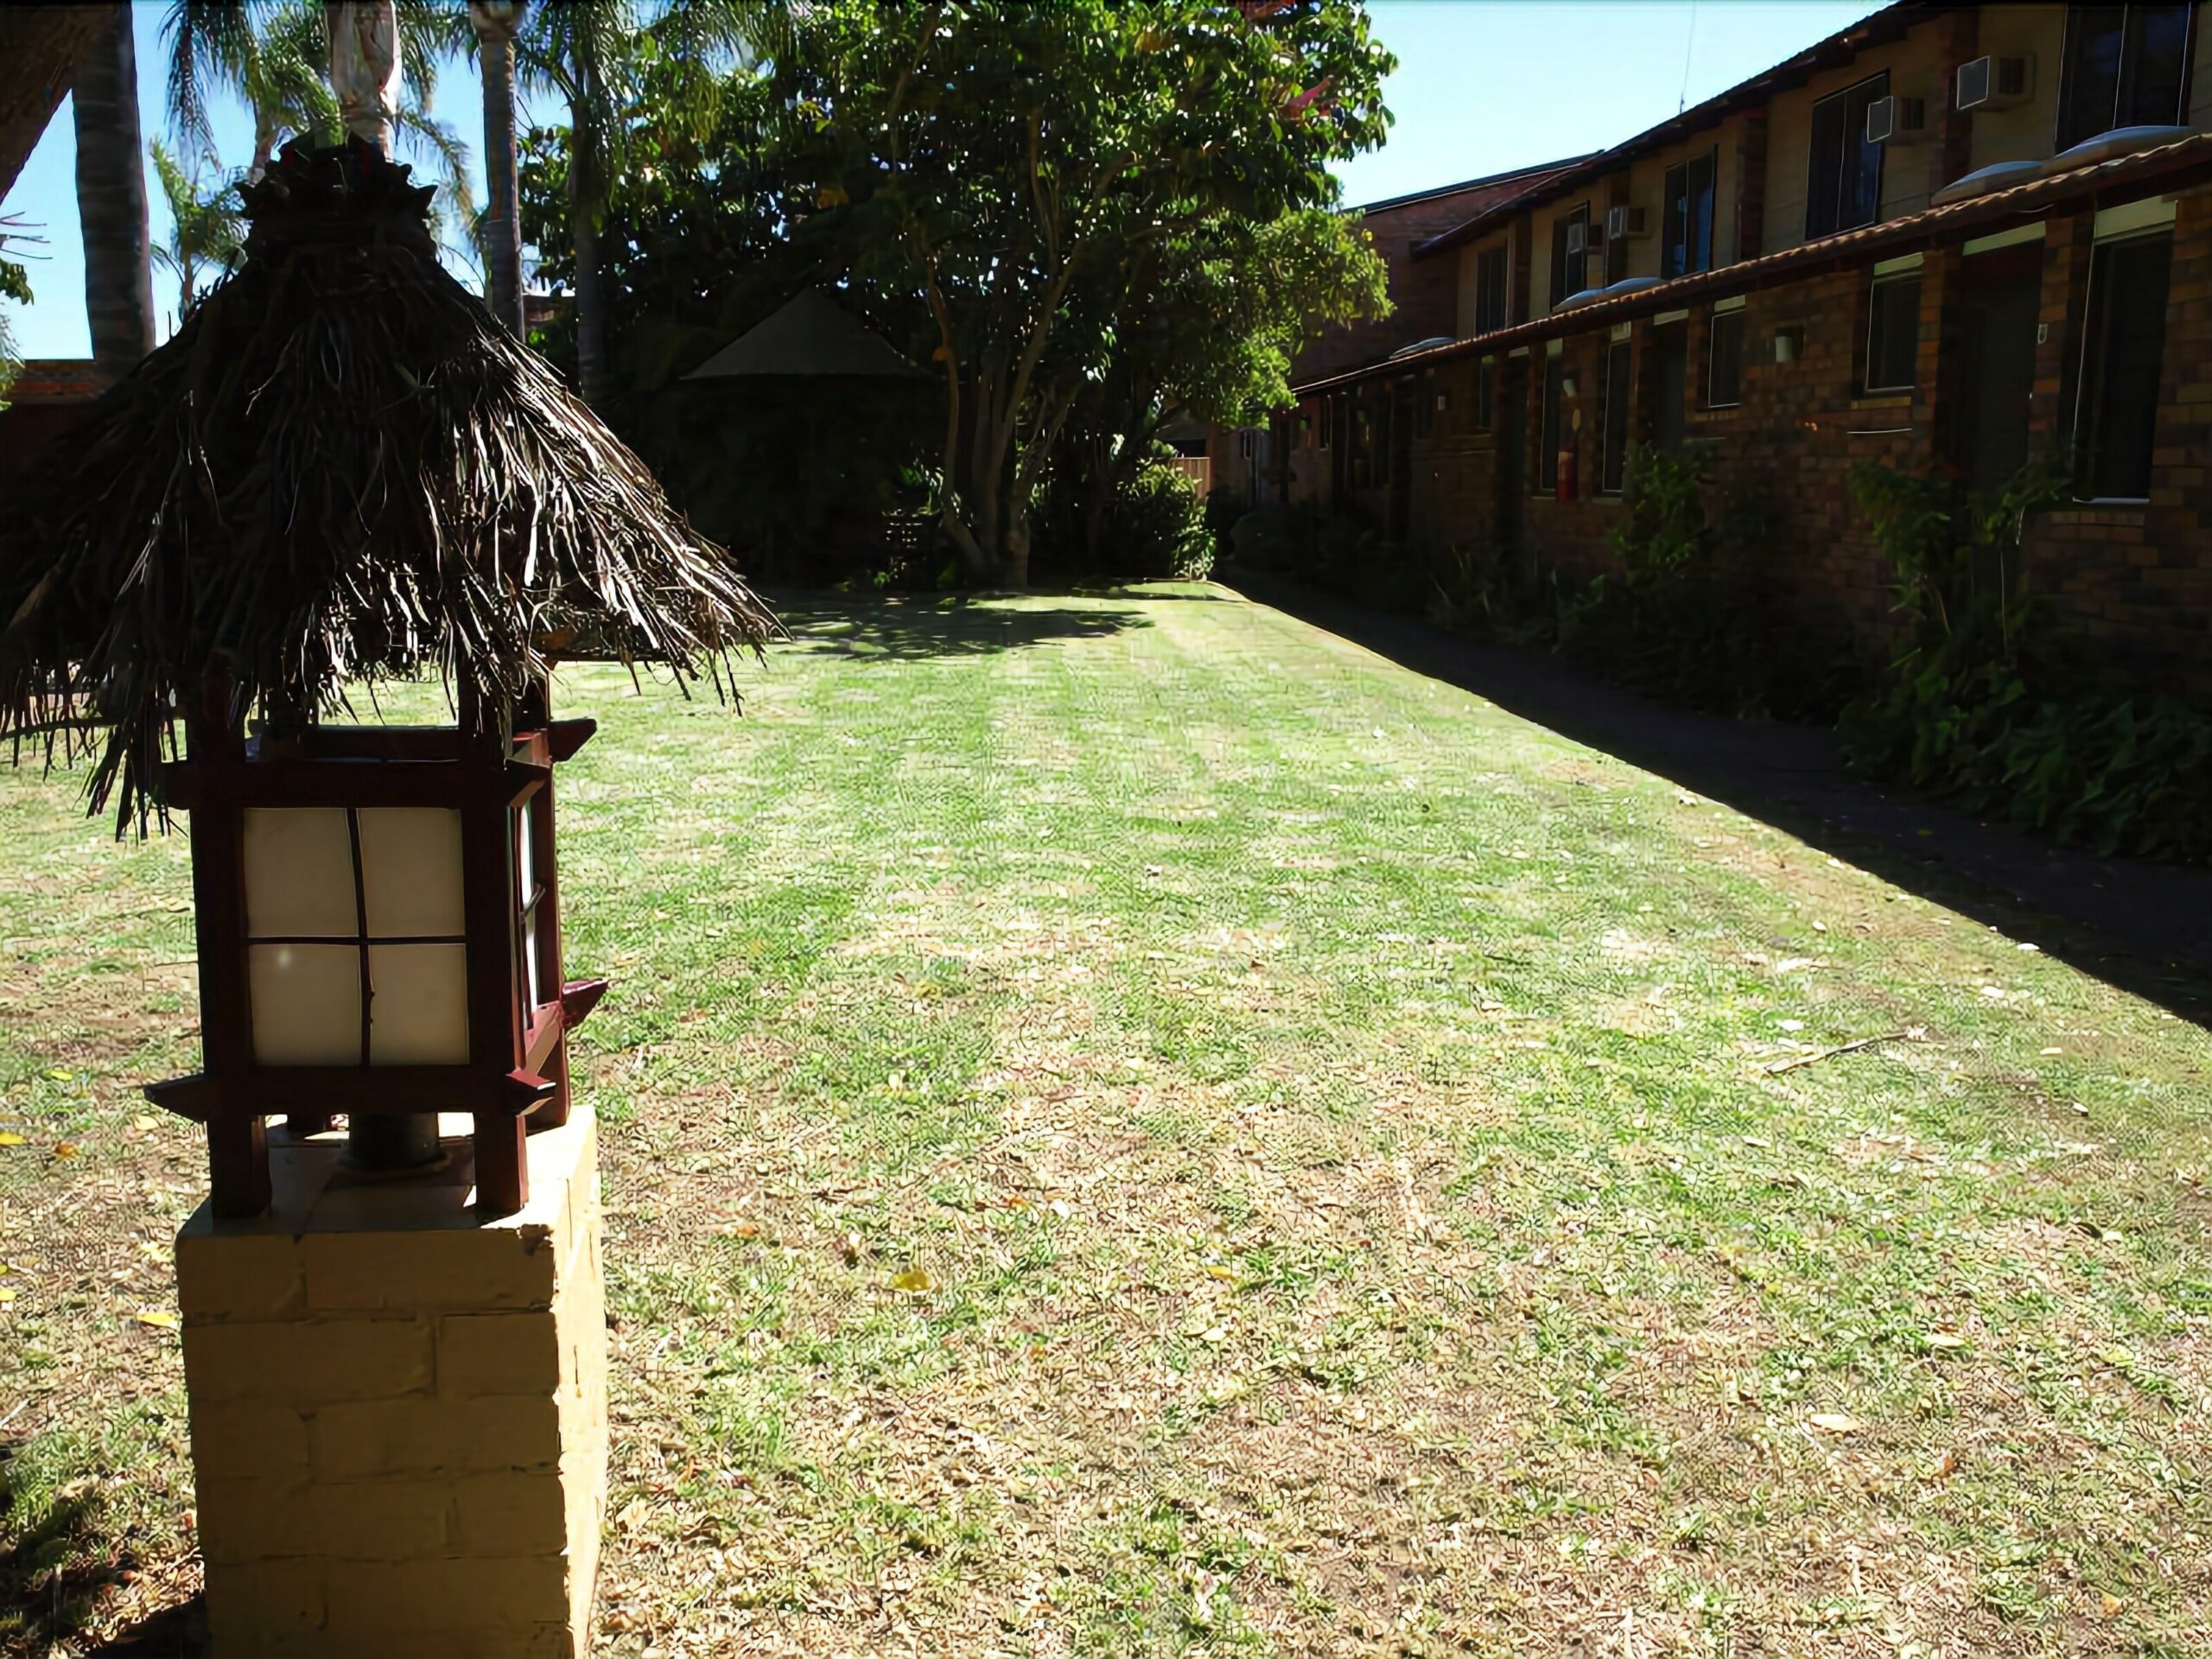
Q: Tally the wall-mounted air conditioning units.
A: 4